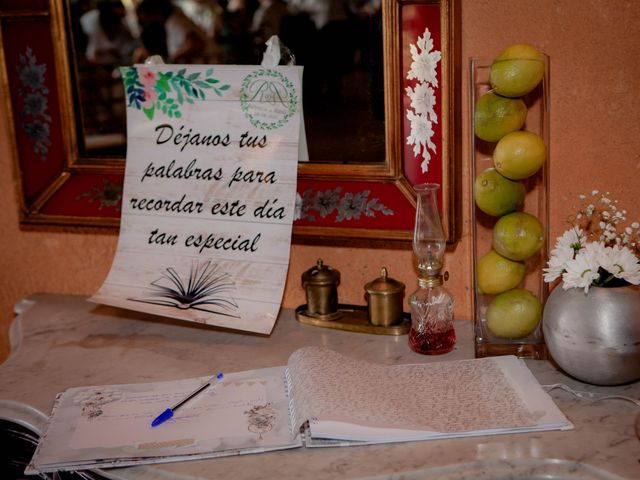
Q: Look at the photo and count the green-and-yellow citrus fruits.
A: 7